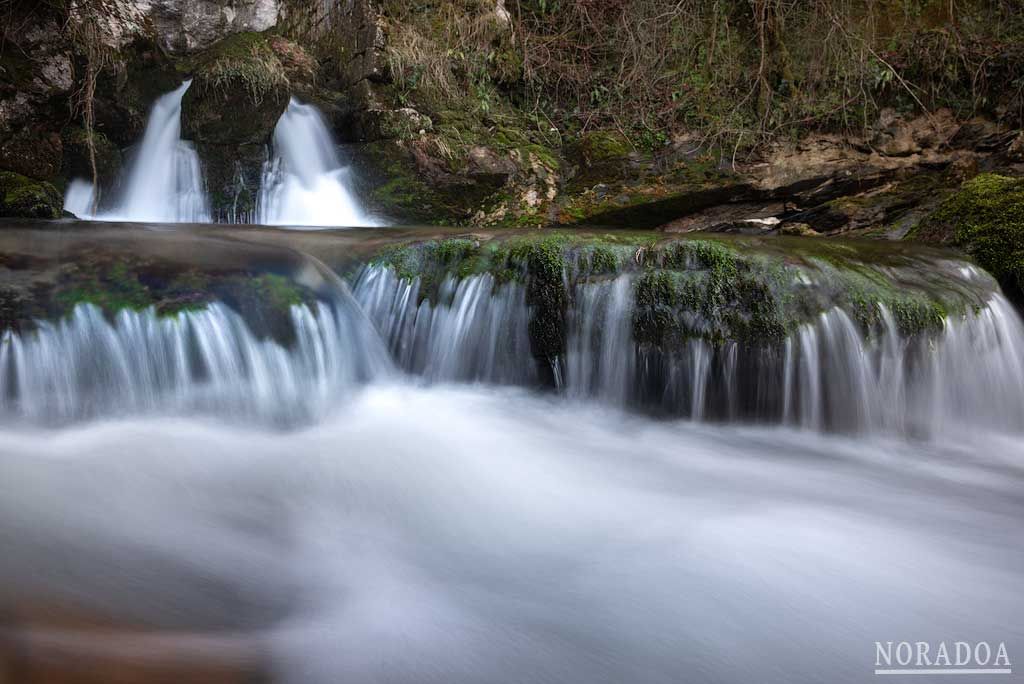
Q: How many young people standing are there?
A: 0